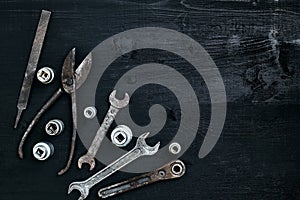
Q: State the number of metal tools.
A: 11